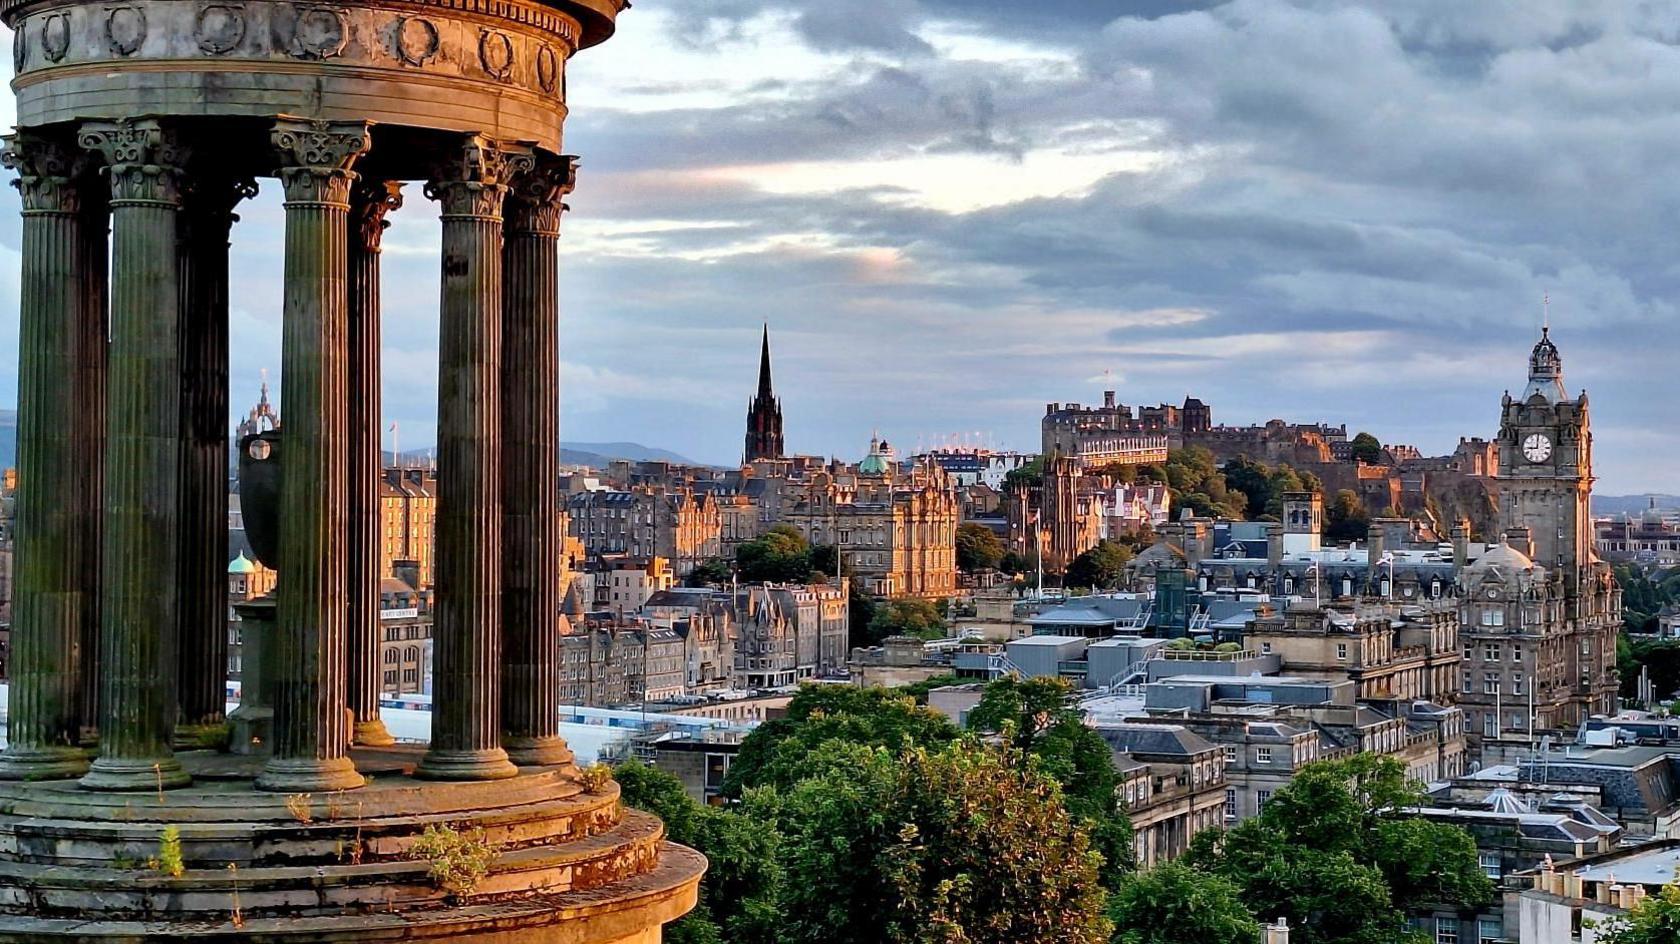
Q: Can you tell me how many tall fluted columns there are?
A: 8